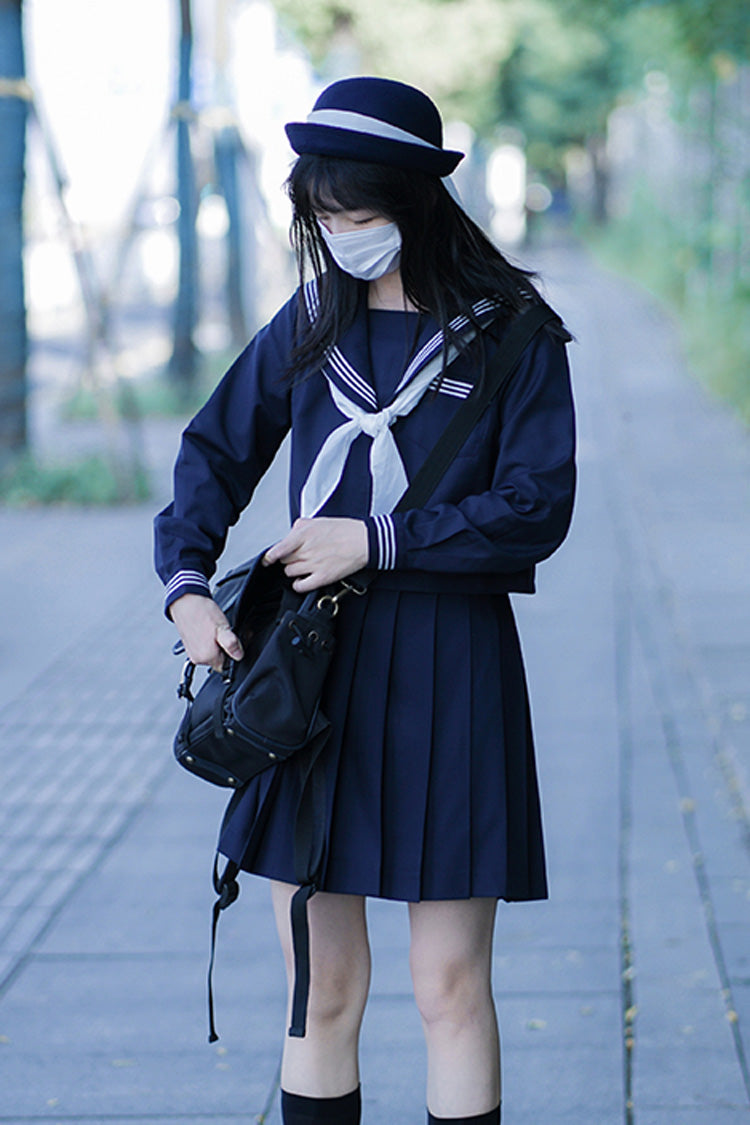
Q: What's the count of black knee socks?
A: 2